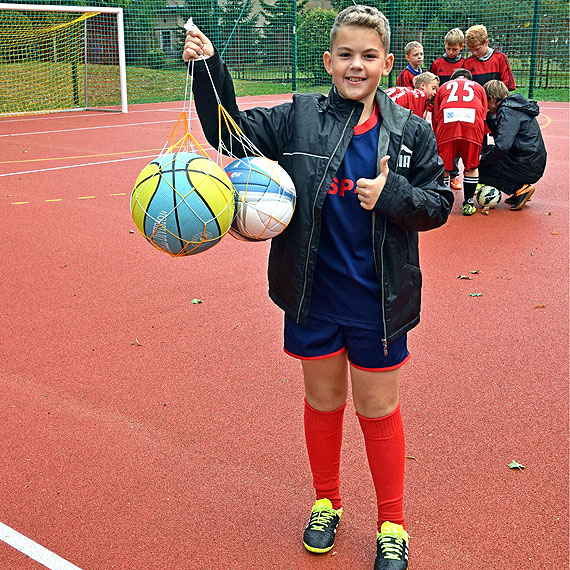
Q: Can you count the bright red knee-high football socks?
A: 2